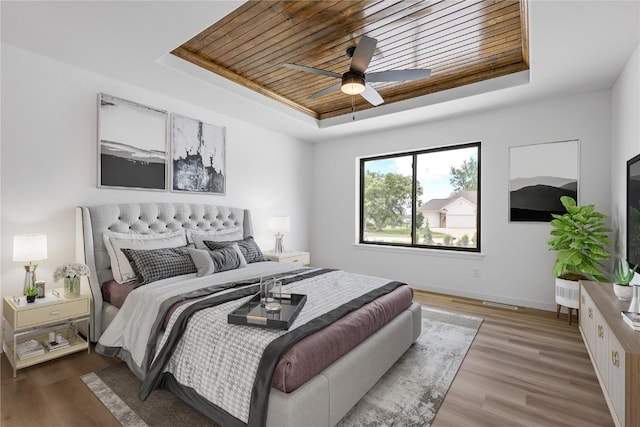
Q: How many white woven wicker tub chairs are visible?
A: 0